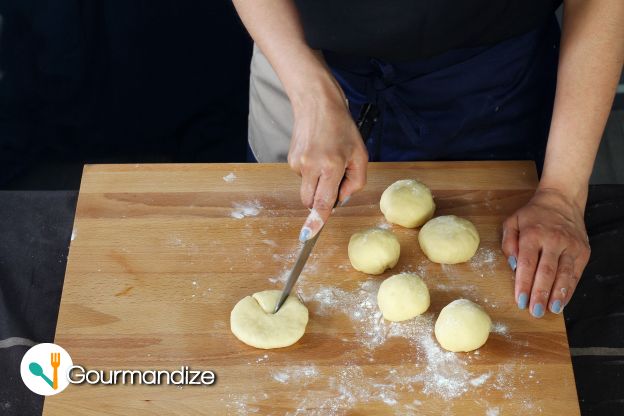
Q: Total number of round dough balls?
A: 5